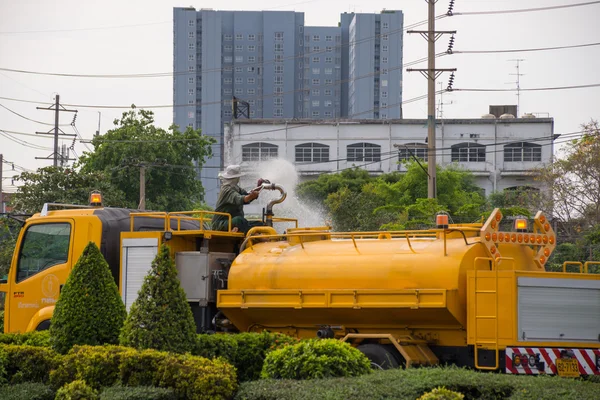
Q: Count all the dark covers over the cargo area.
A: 1